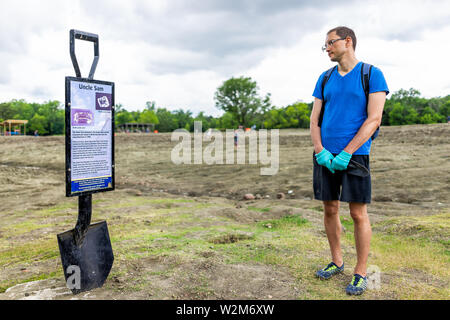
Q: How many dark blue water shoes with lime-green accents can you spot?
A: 2